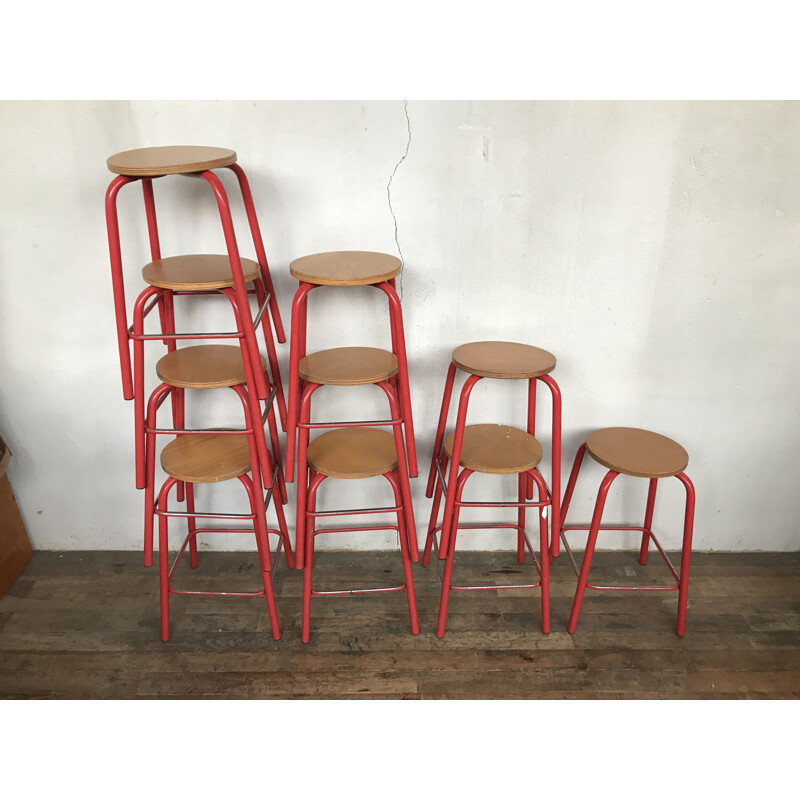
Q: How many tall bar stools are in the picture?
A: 10